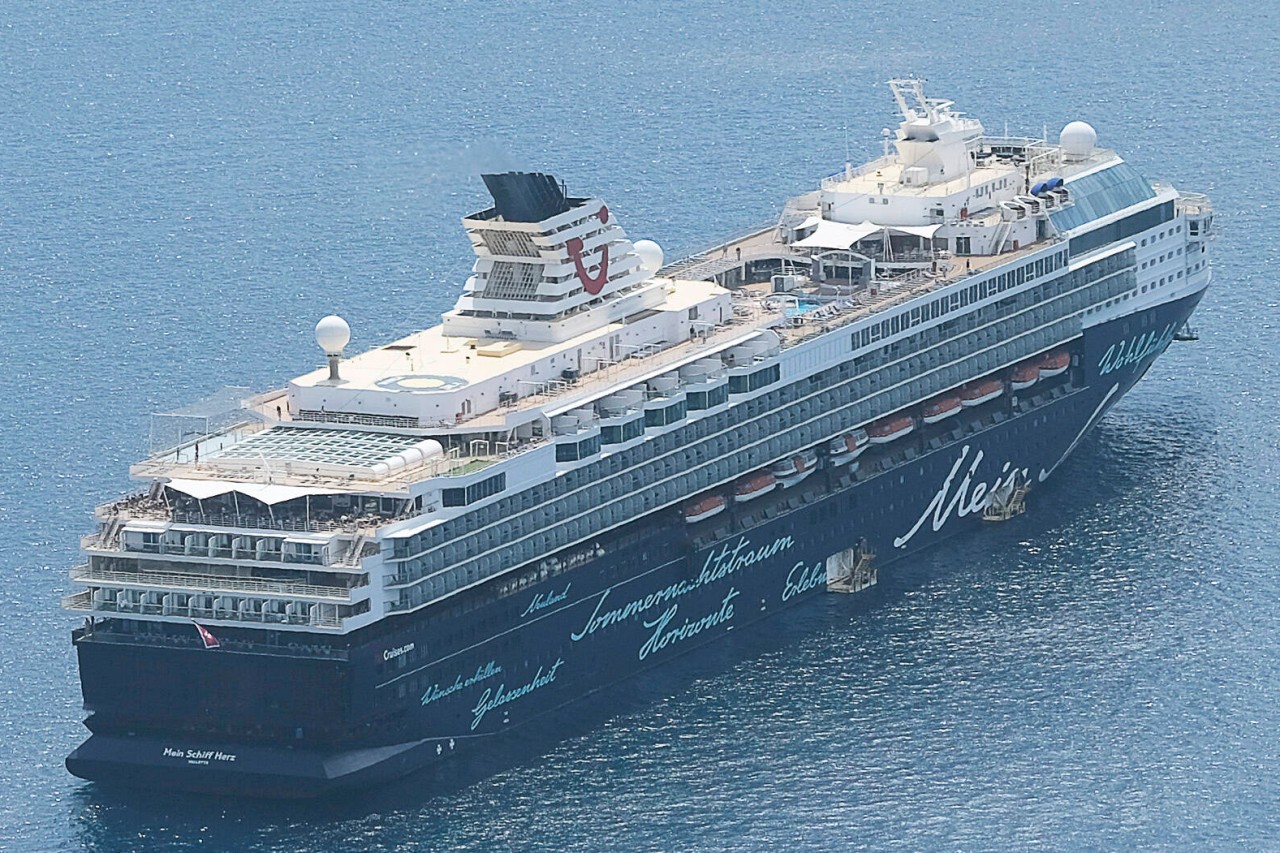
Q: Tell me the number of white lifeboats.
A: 2